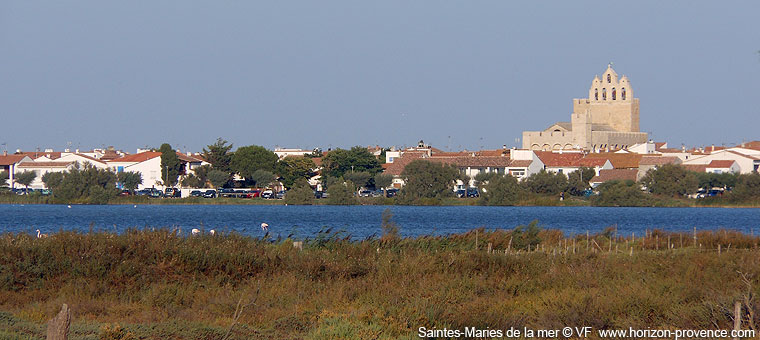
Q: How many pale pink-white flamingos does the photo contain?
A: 4